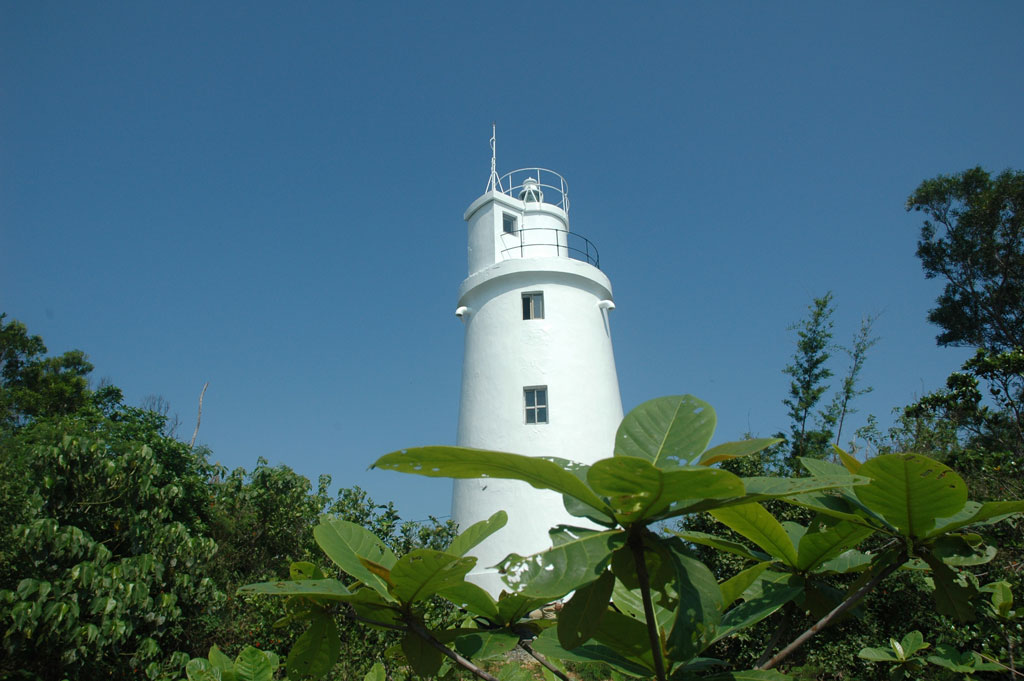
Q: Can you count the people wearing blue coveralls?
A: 0